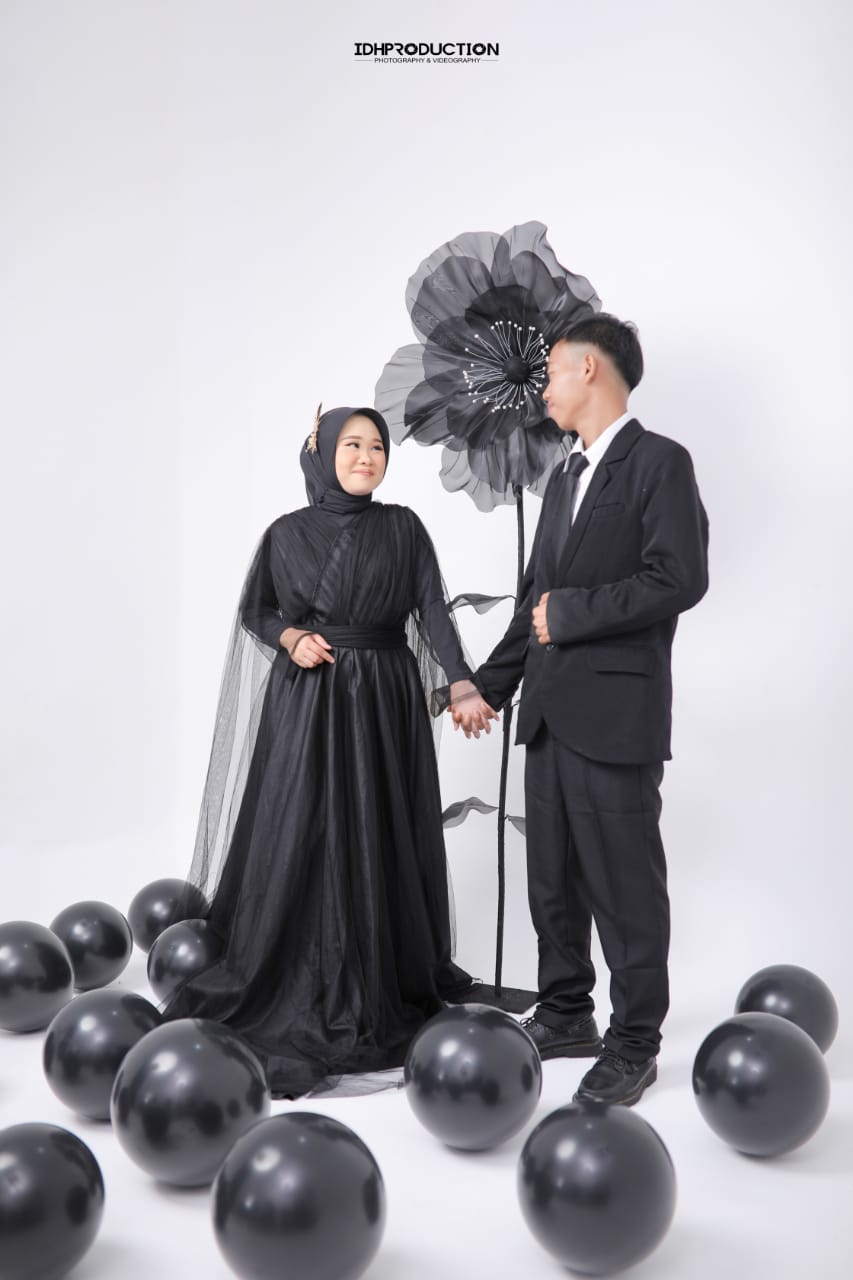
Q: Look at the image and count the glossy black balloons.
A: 12